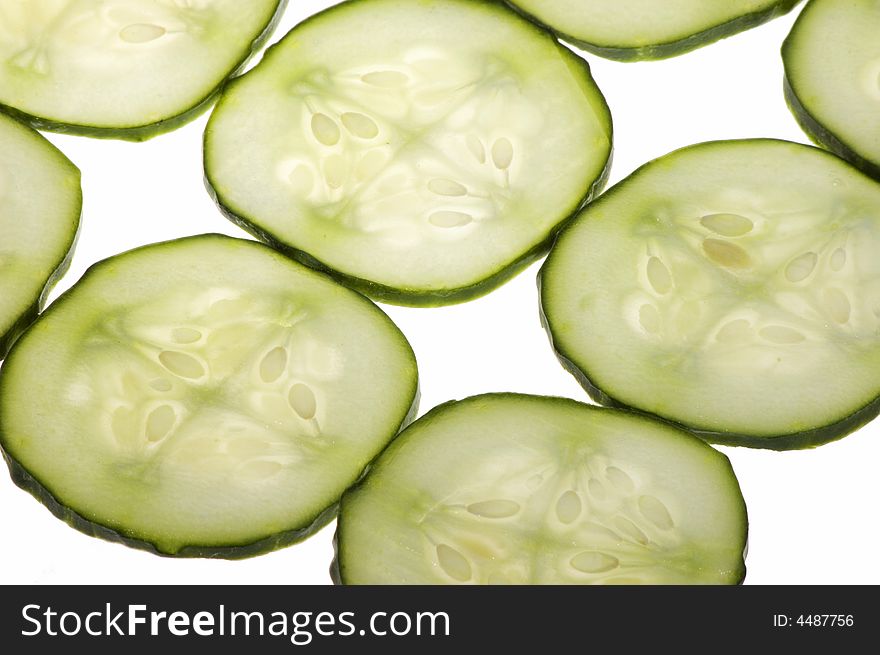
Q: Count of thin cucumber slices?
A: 8